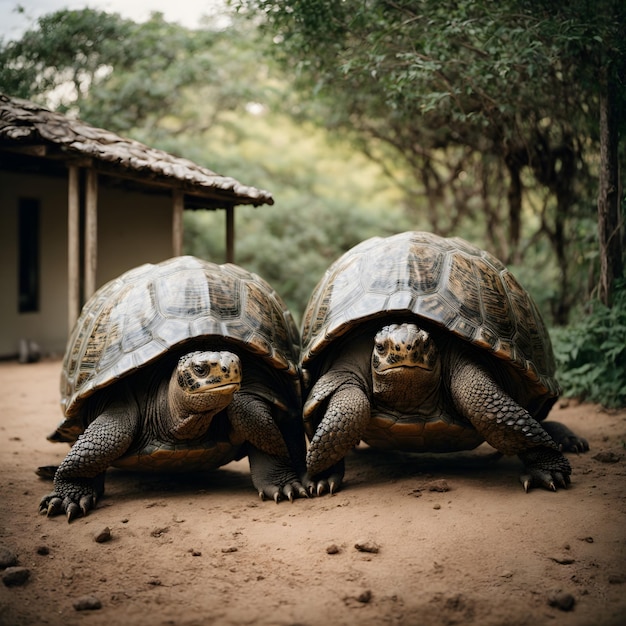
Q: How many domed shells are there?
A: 2